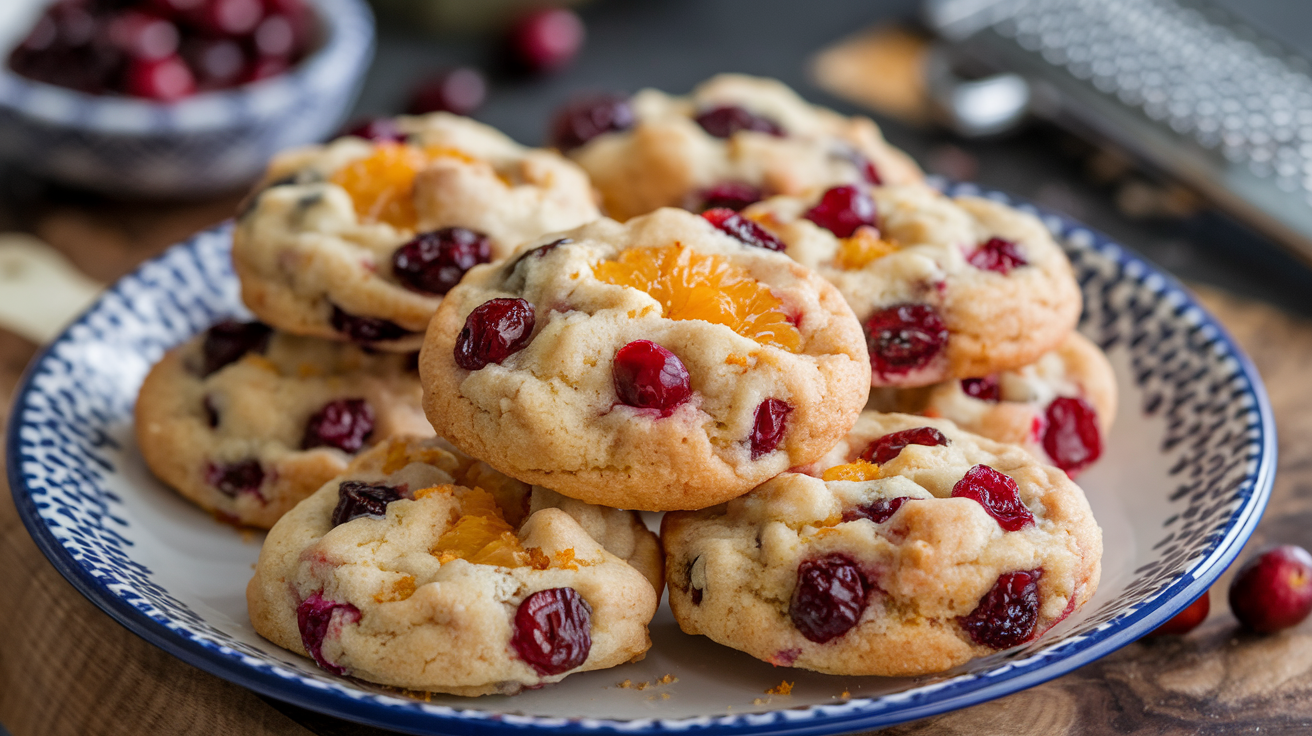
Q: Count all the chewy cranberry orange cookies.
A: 8